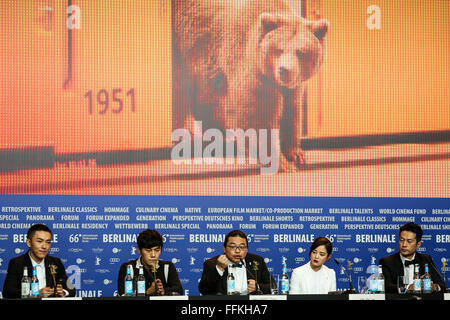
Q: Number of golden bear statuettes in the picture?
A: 5